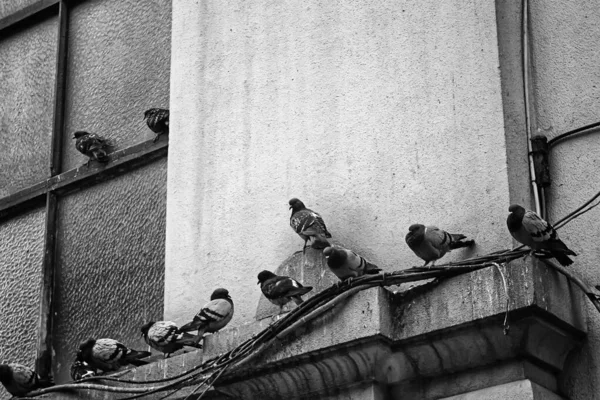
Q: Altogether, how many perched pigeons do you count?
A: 12